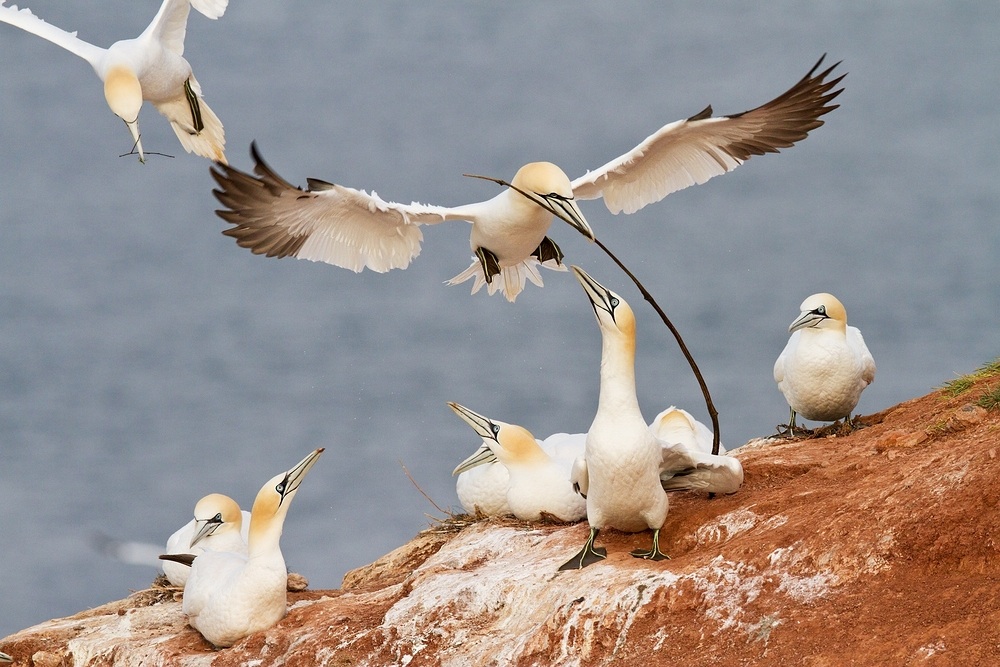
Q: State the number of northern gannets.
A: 9